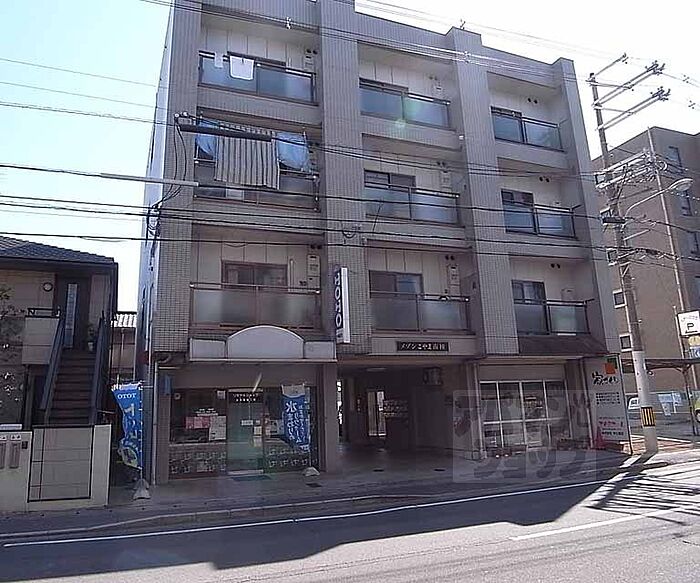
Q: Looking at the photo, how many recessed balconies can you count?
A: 9